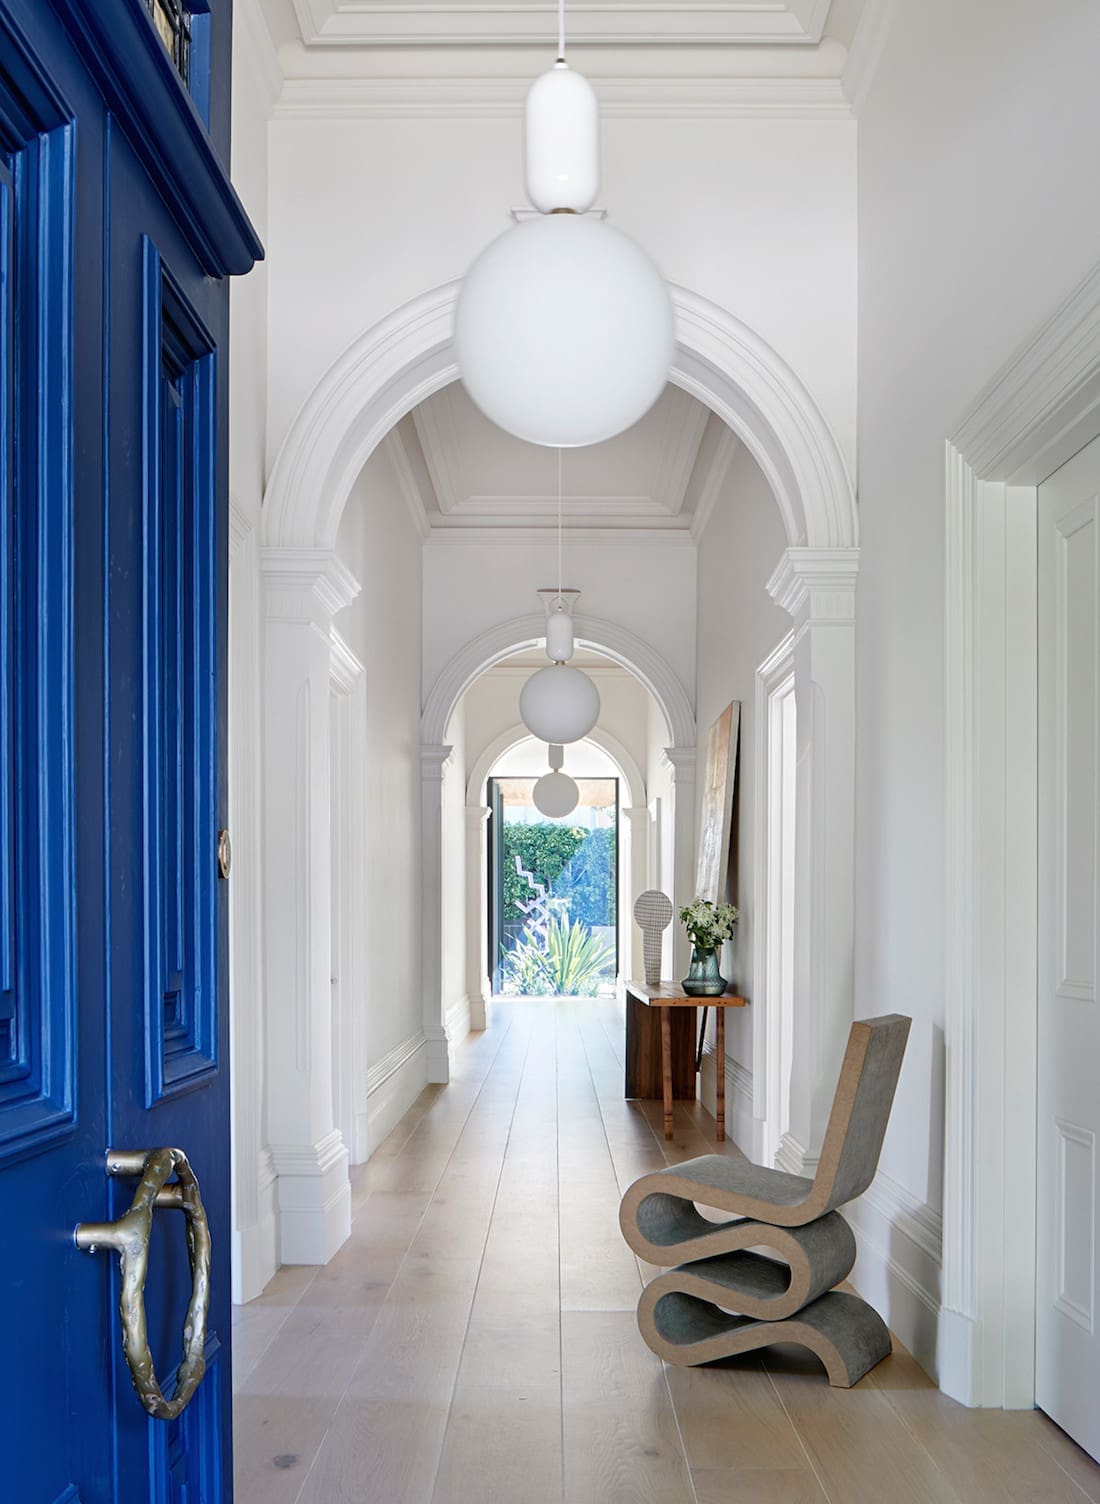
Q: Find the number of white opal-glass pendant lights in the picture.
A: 3